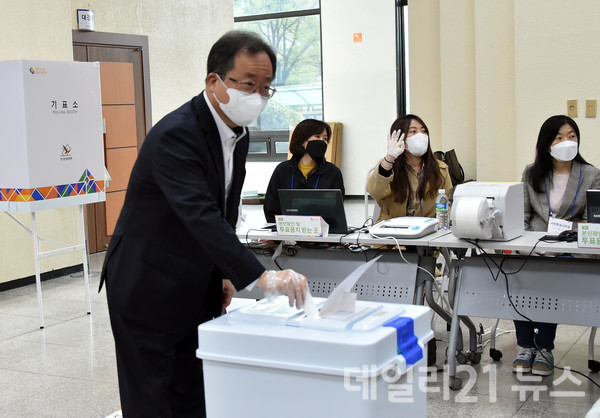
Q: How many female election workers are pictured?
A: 3